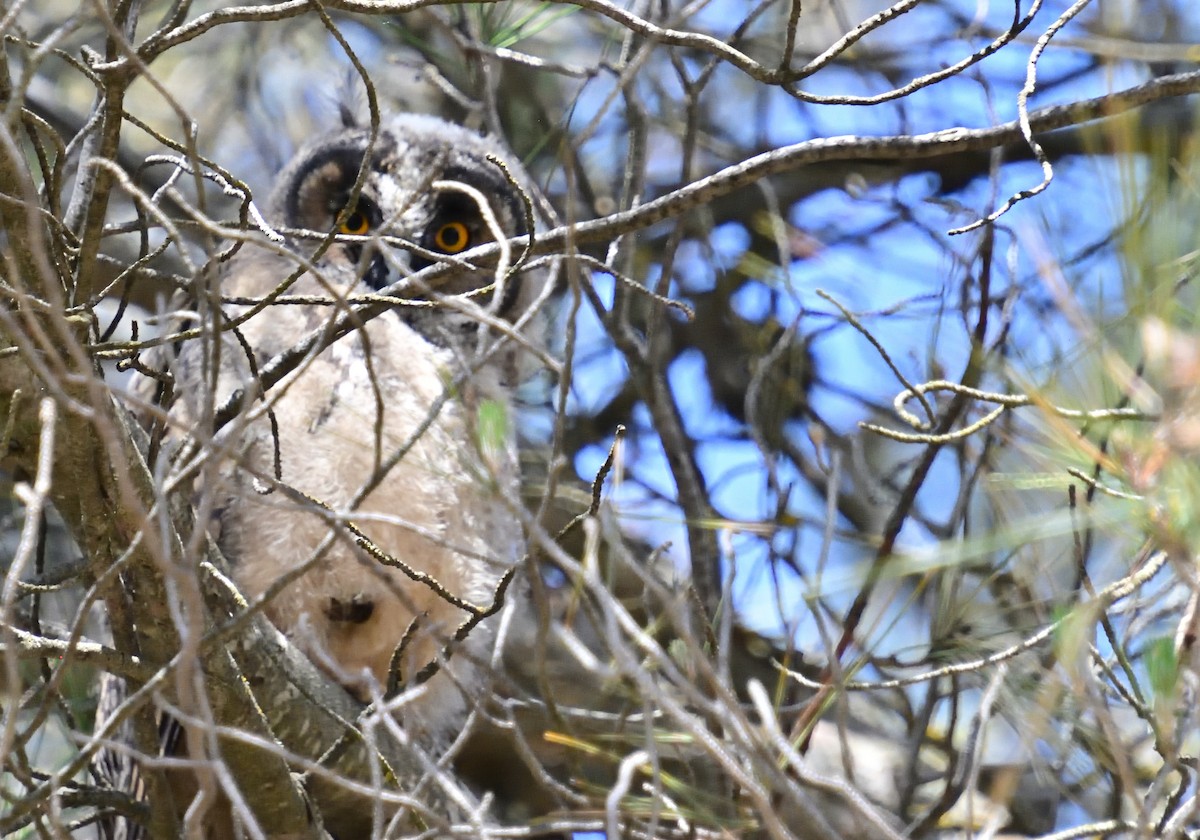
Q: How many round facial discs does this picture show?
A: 2